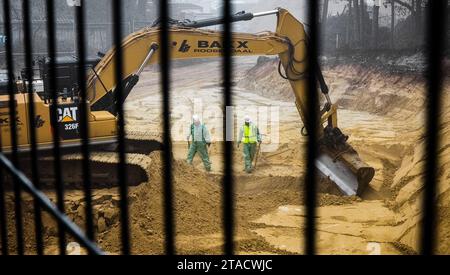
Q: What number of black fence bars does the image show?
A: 10